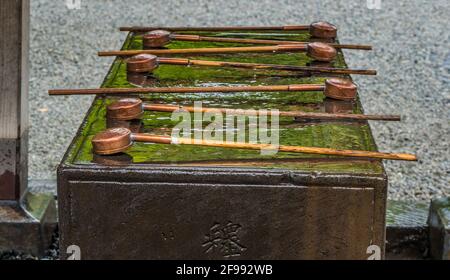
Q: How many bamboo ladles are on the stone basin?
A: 7